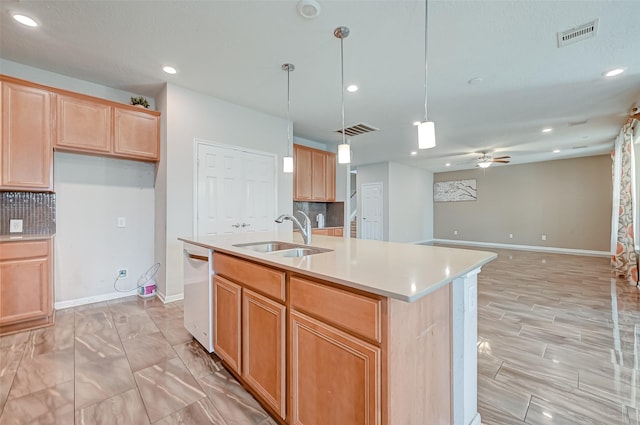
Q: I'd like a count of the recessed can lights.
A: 9